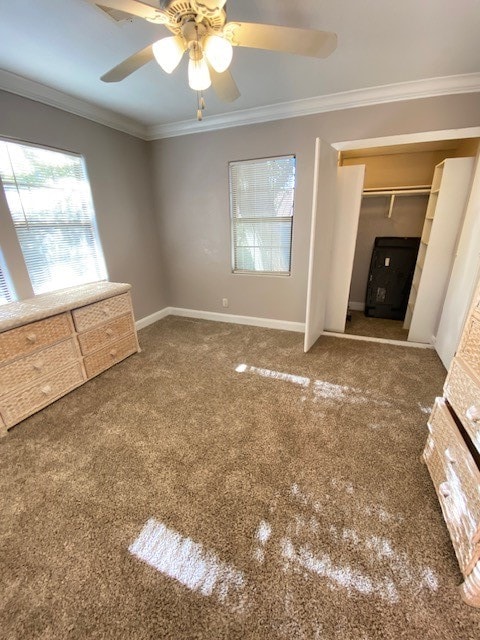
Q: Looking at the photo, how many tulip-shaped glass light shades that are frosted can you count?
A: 3